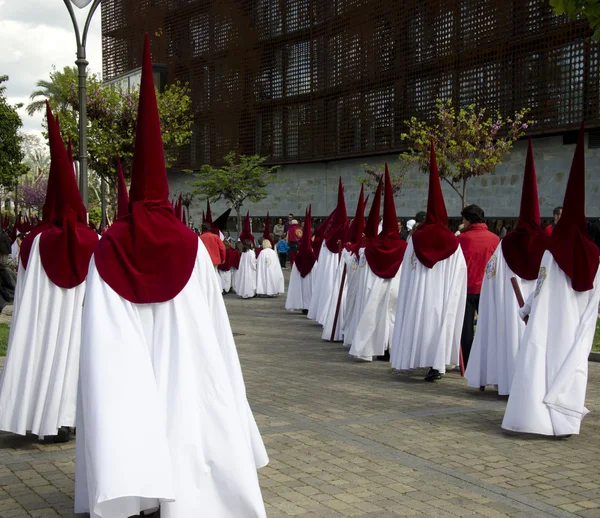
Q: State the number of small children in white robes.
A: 2